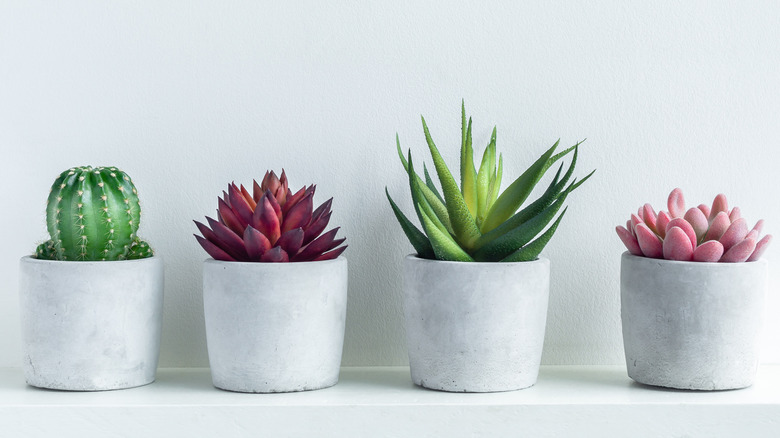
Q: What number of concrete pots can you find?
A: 4